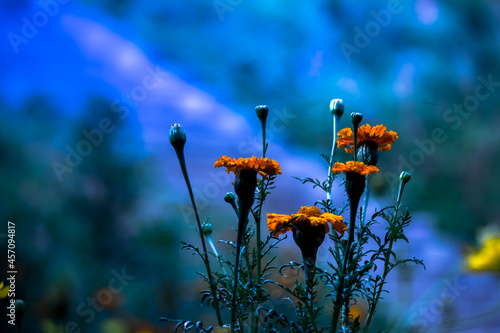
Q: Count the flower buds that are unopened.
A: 7